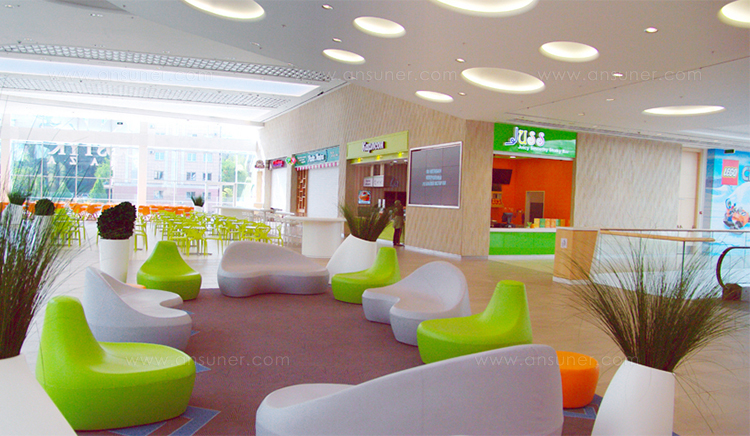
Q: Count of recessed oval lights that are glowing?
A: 9